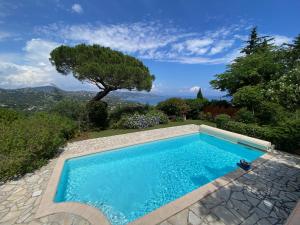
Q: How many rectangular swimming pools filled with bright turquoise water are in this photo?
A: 1